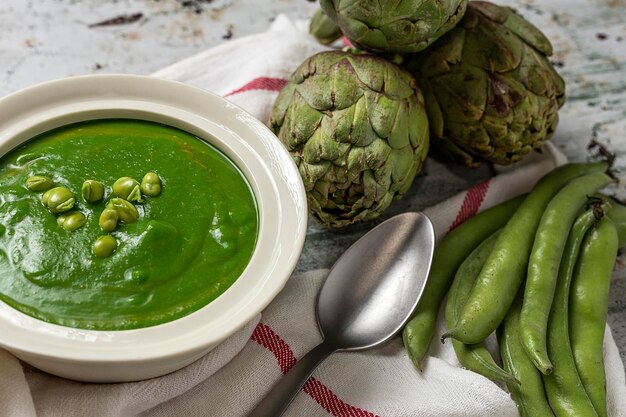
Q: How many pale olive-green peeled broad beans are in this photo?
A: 9